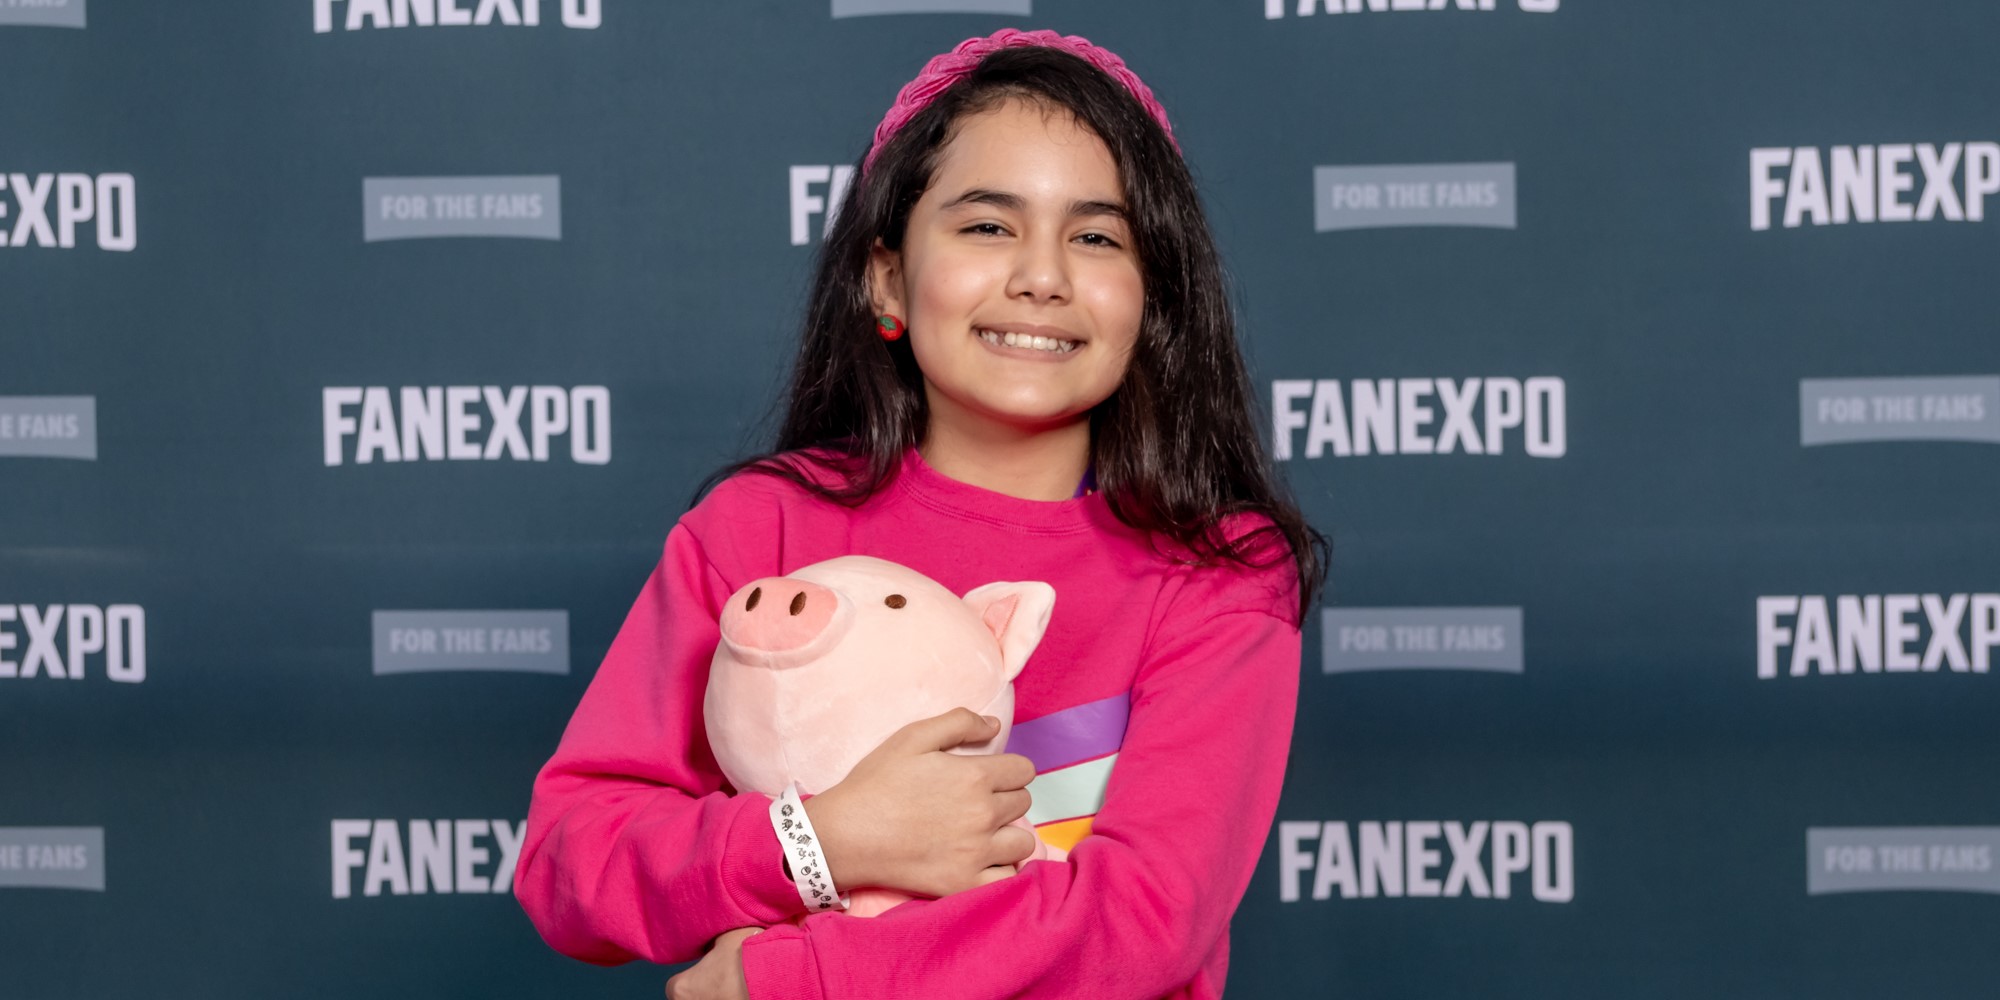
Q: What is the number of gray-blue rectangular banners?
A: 10